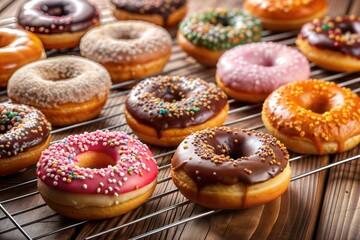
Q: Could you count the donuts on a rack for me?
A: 14